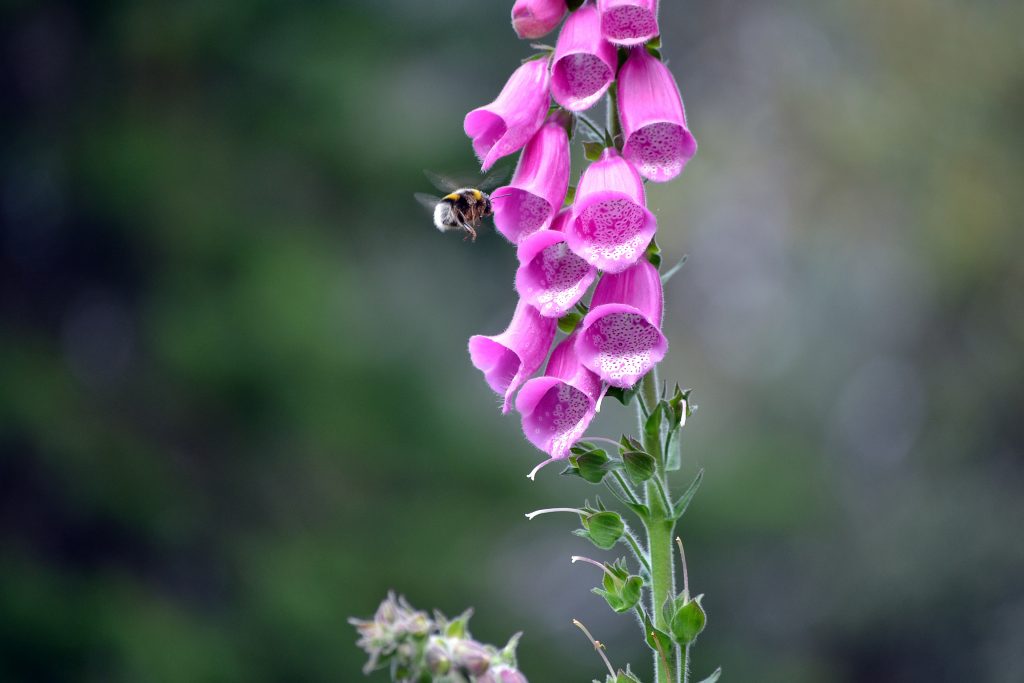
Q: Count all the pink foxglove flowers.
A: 11